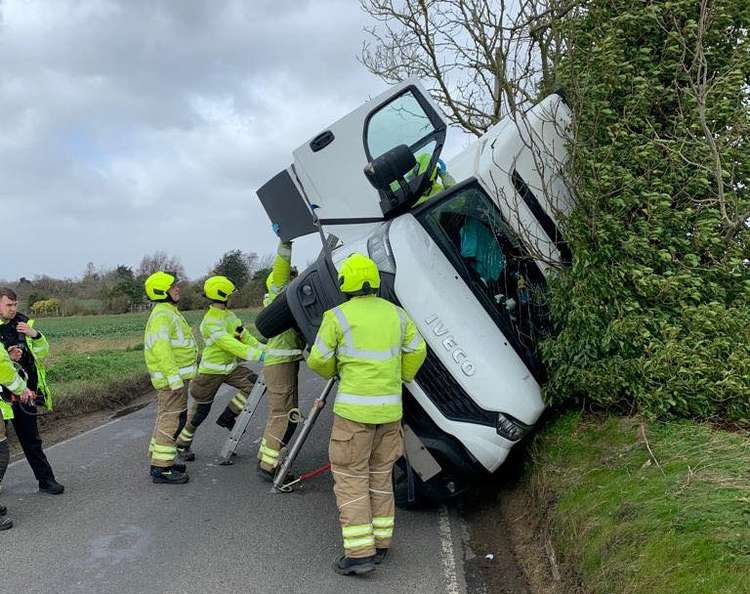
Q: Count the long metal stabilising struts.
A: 2